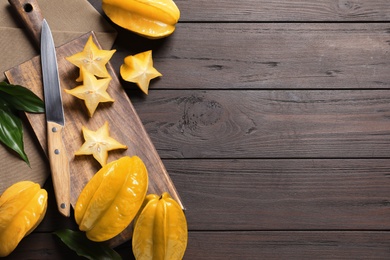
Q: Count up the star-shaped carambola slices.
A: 4